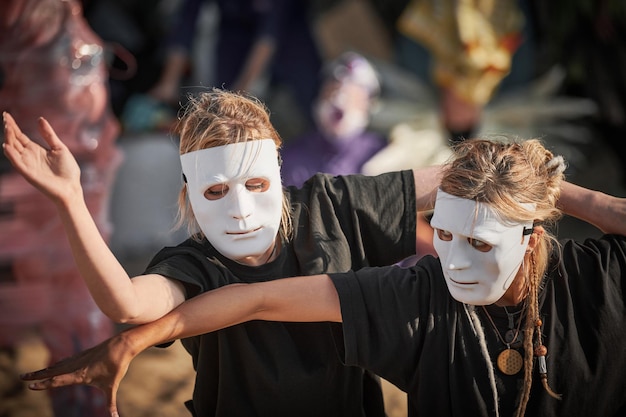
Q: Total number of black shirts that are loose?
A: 2